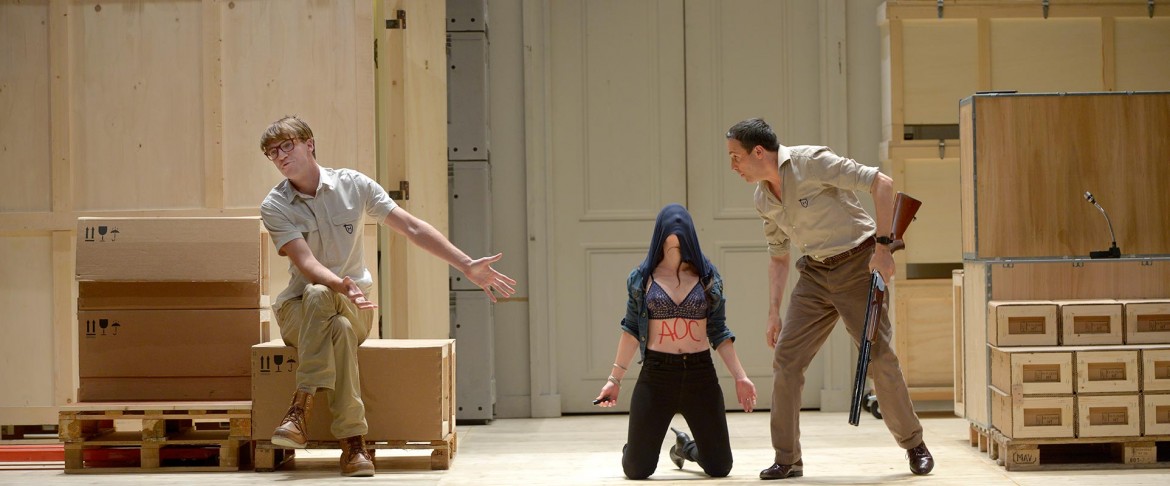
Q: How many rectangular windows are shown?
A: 0